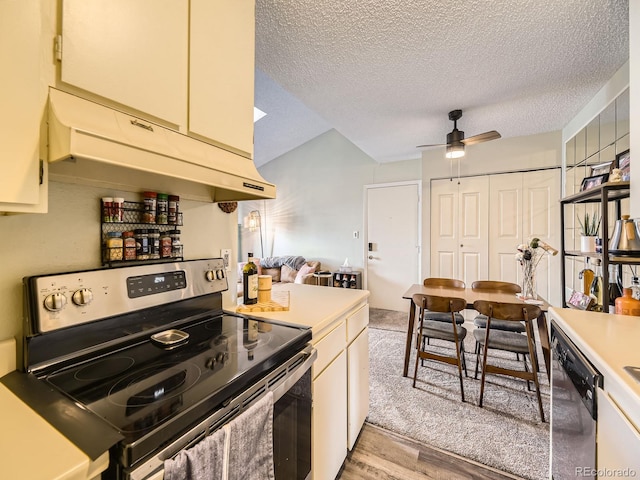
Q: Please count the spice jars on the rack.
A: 11